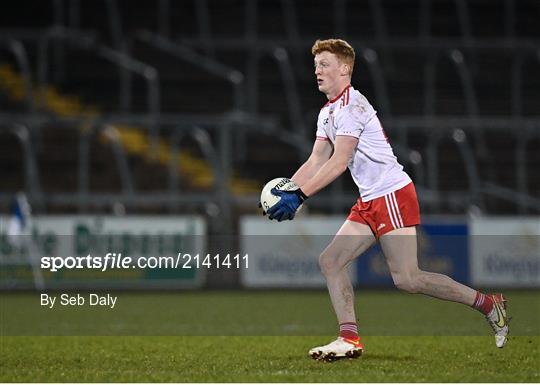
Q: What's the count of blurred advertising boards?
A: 4